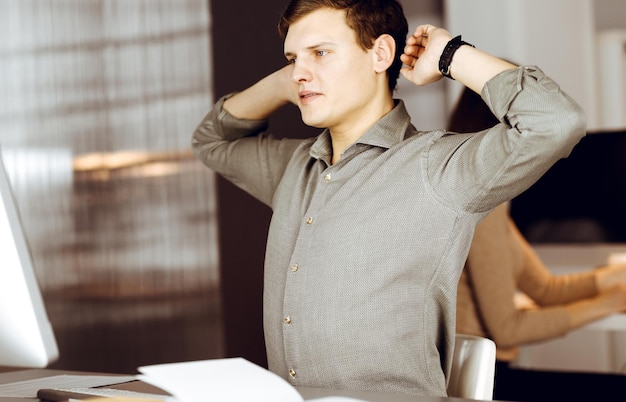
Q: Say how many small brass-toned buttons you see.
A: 5